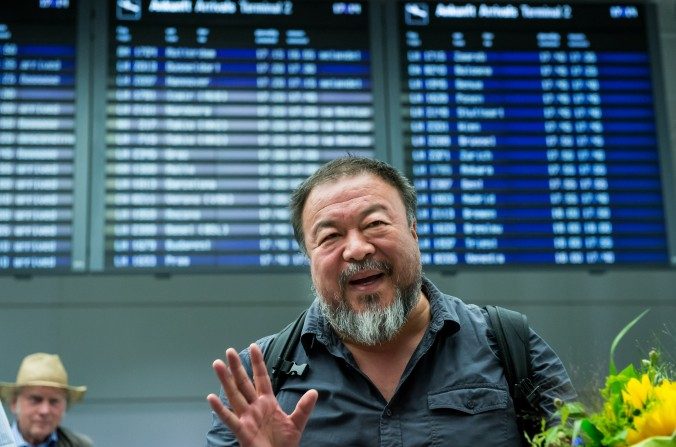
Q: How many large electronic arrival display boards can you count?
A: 3